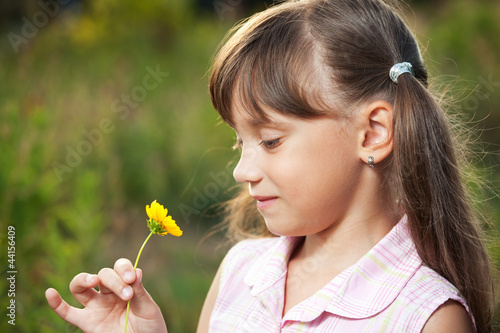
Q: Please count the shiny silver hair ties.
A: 1